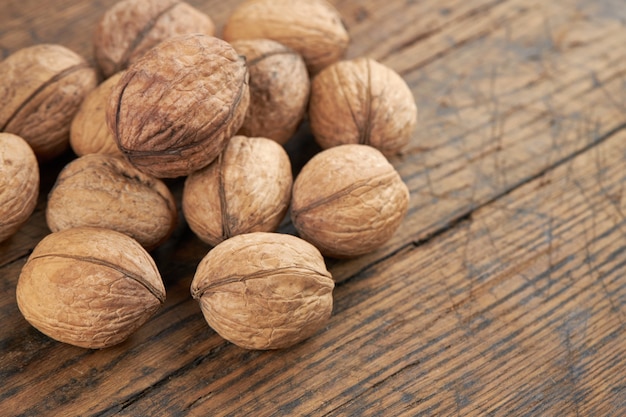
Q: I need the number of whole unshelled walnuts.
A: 13